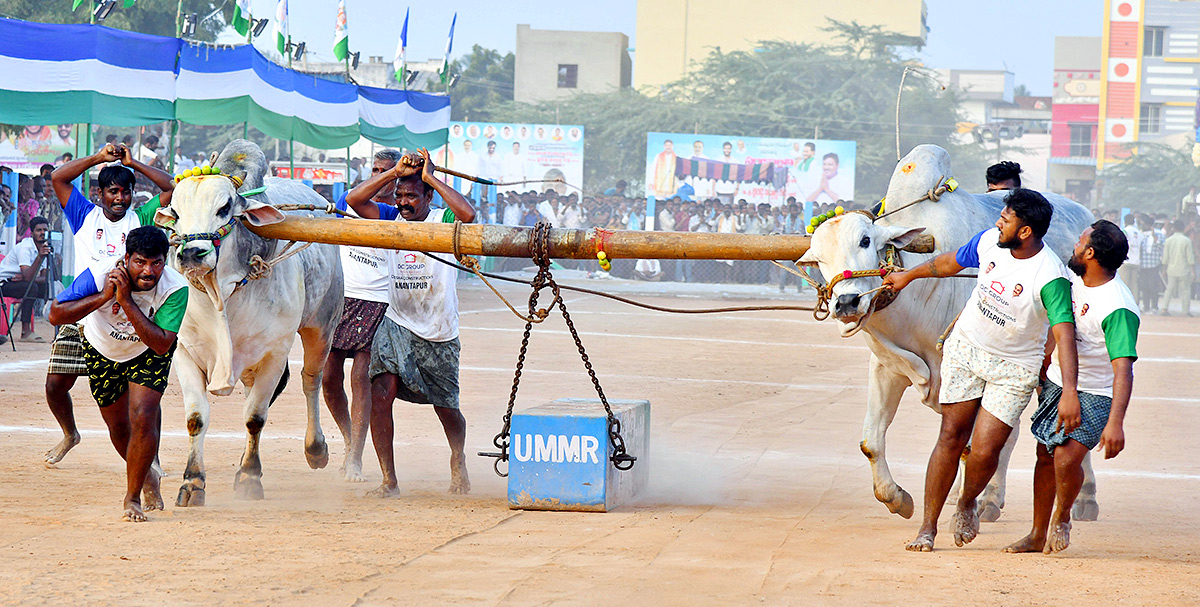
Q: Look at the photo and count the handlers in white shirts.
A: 6